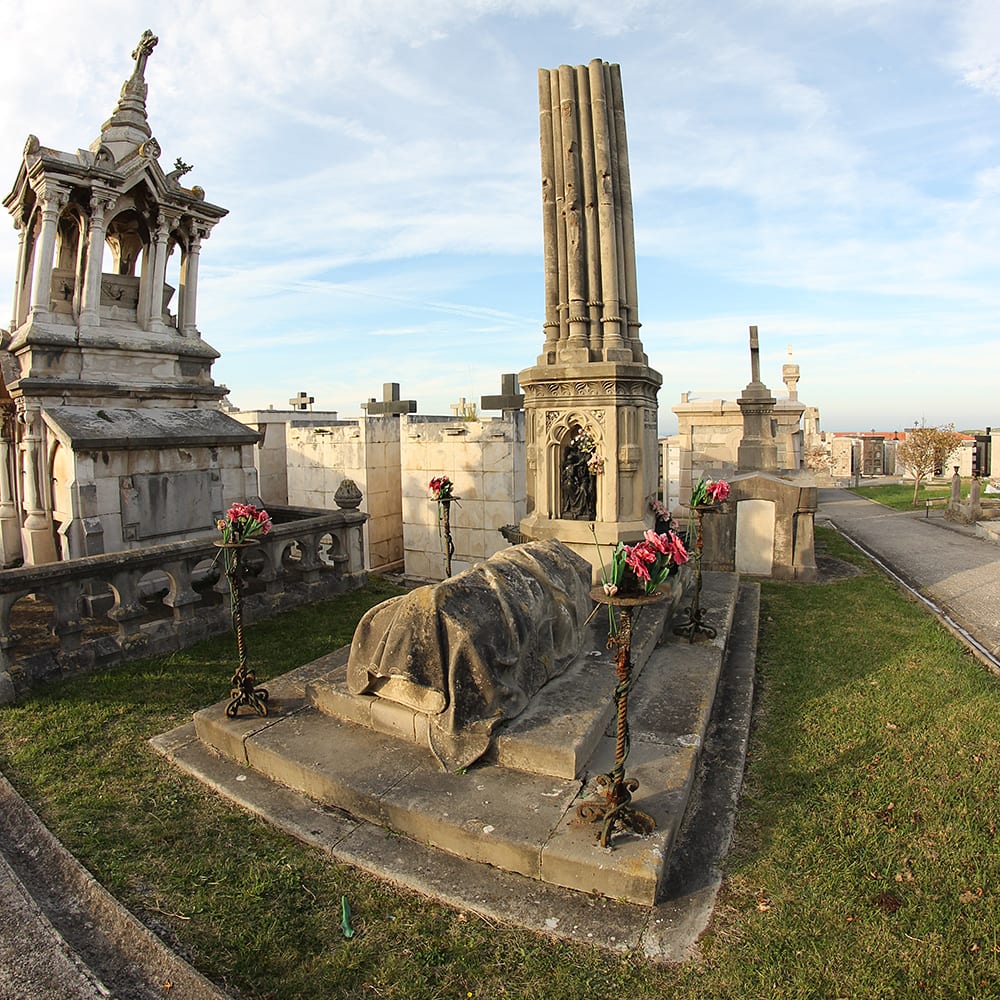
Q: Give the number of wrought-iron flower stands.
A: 4